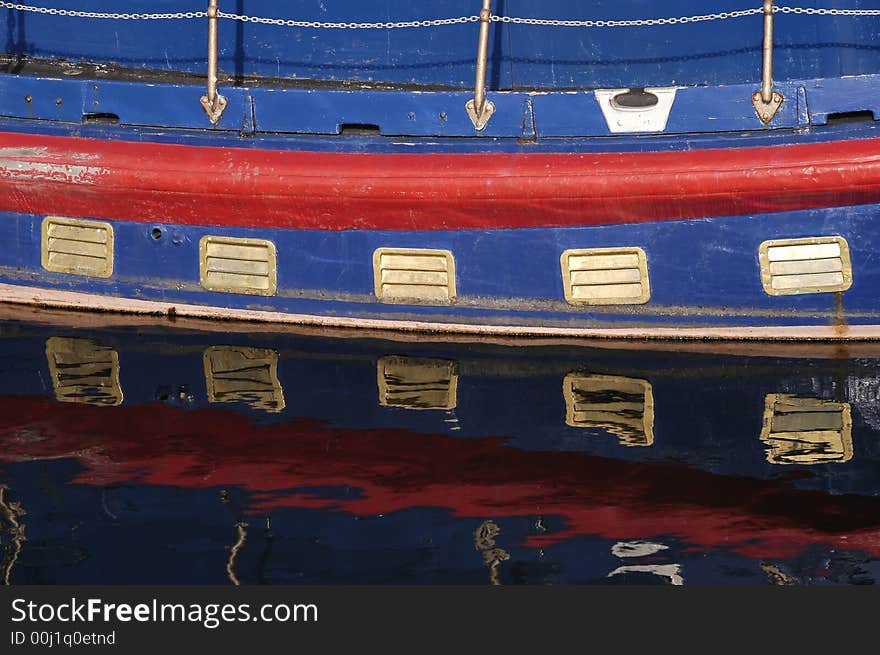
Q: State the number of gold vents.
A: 5